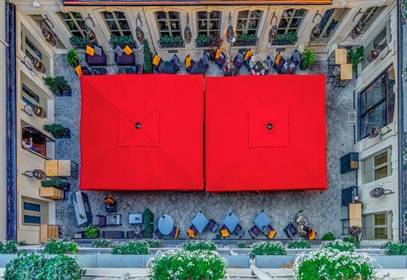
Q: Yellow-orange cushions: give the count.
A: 14